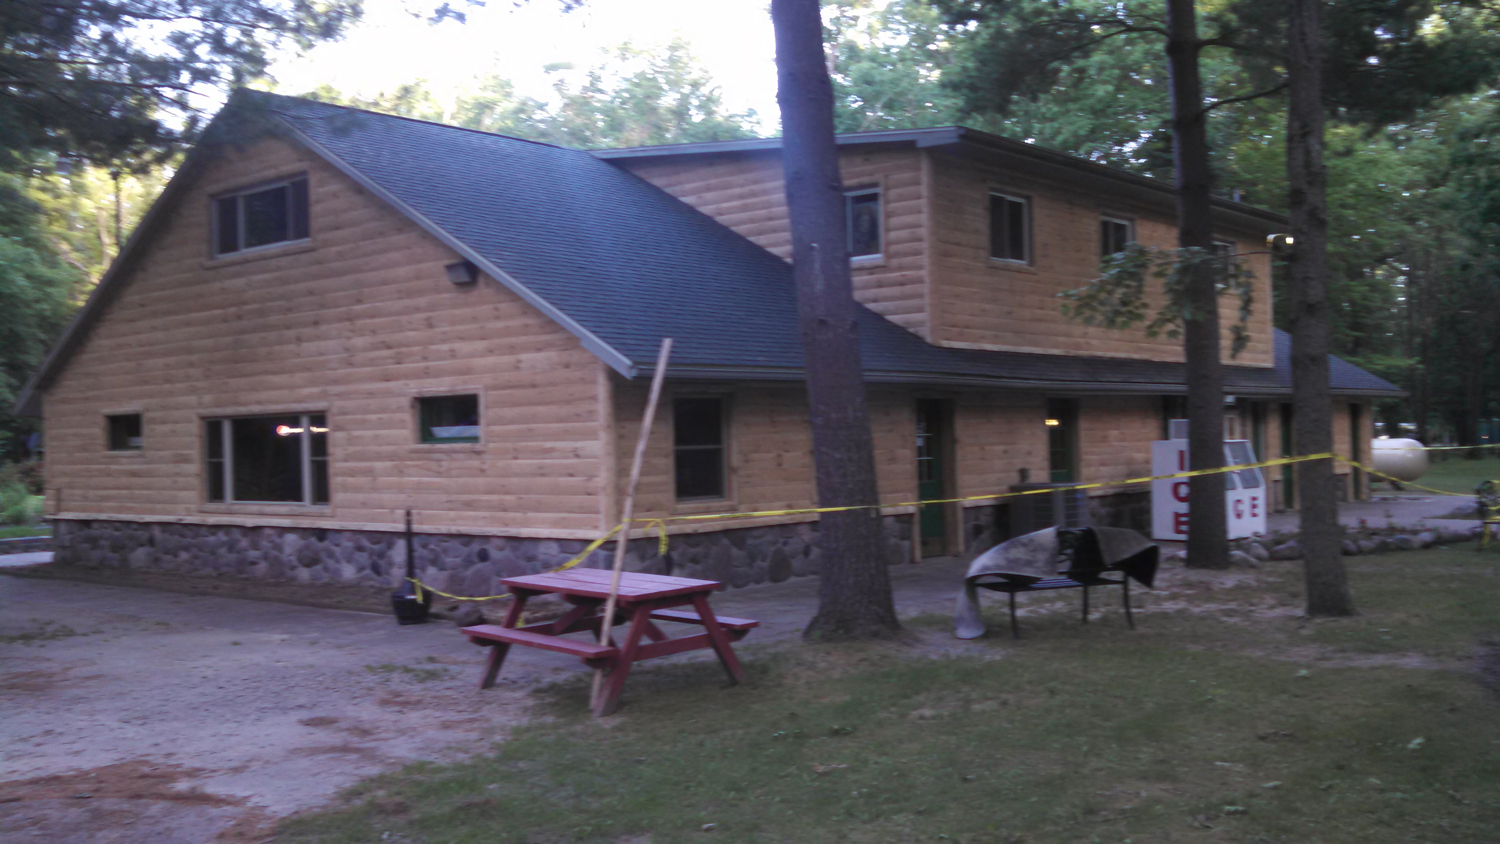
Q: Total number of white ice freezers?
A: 1